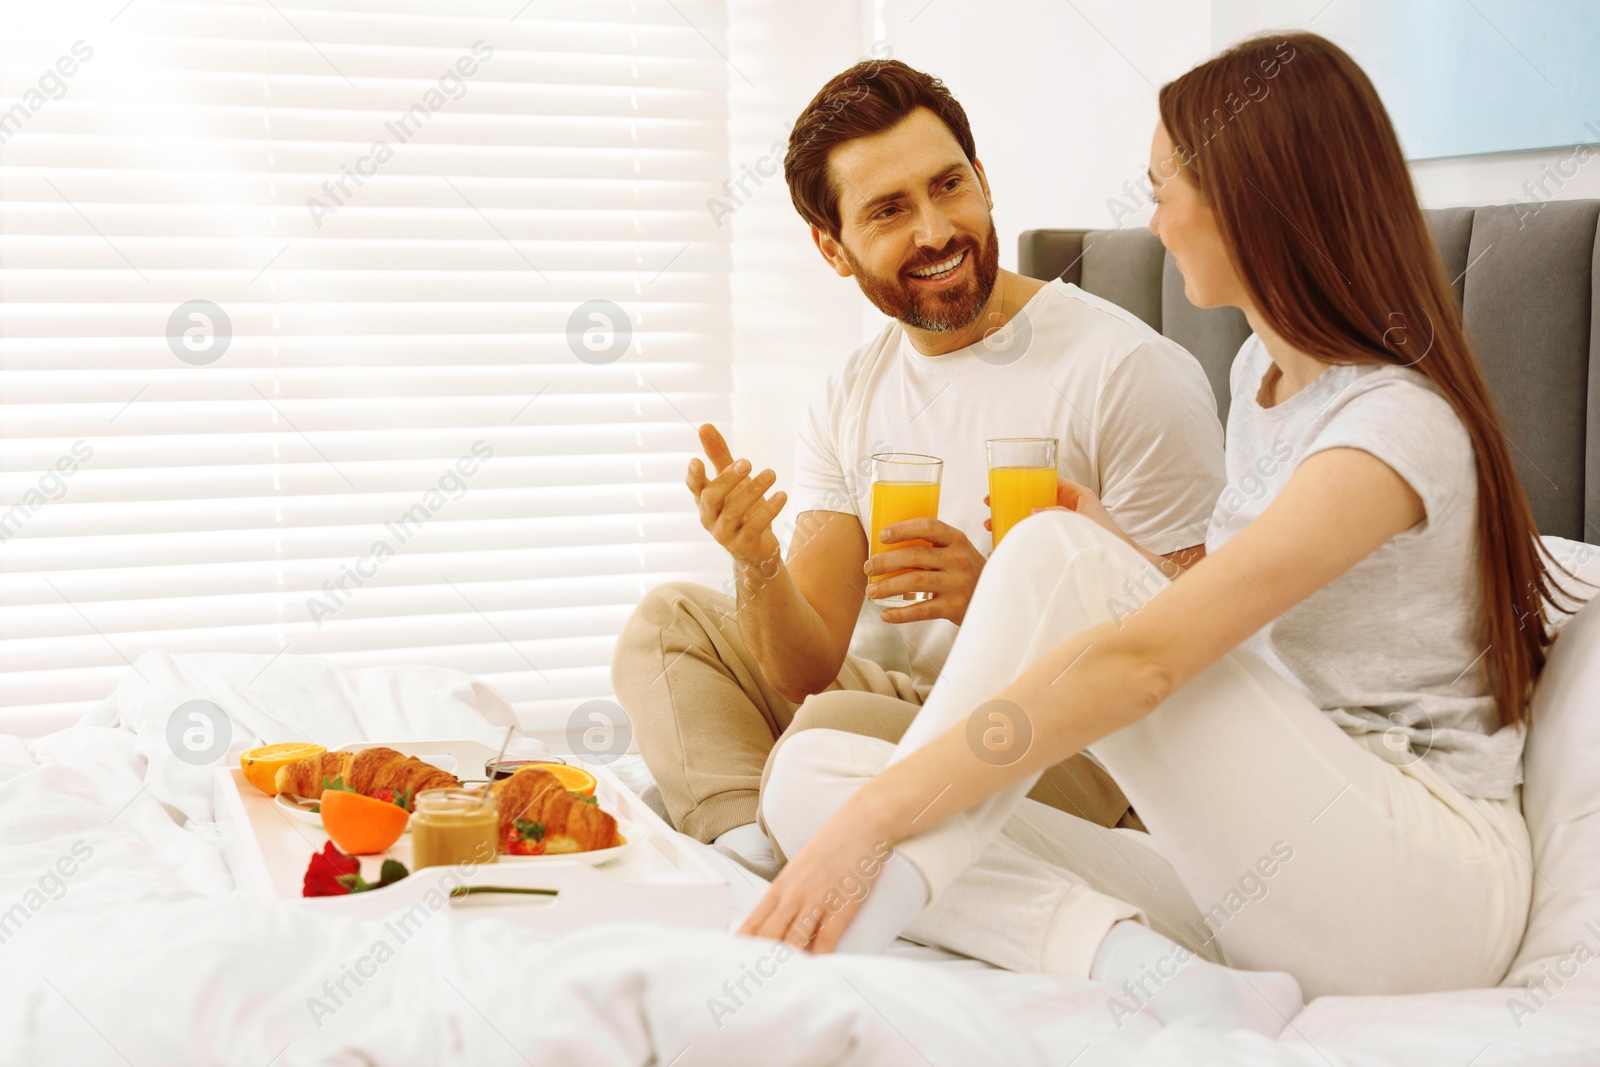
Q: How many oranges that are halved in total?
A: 3